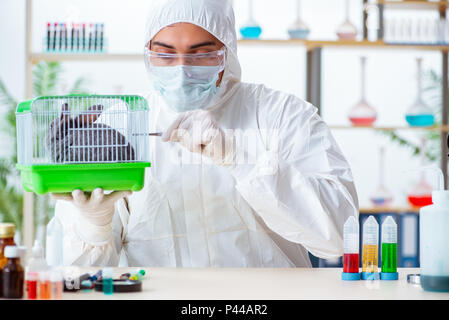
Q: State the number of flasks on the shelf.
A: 7